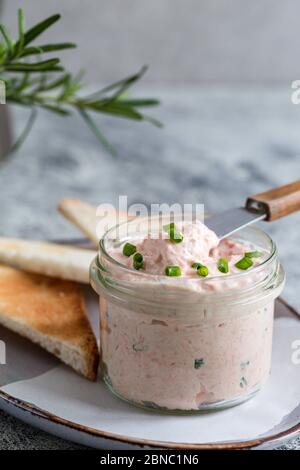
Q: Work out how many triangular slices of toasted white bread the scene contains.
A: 3